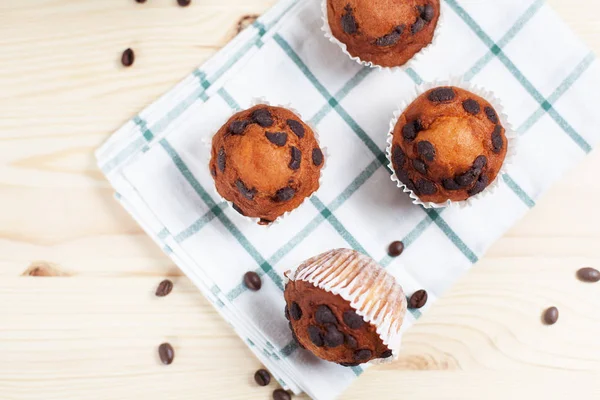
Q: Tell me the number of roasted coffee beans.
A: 12